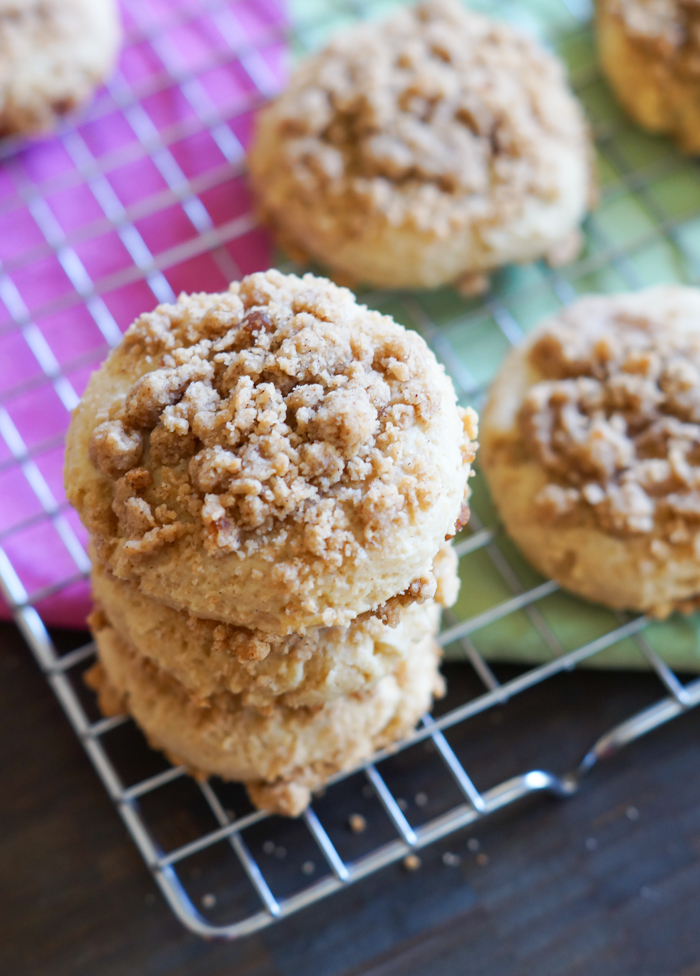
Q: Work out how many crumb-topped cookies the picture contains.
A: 7